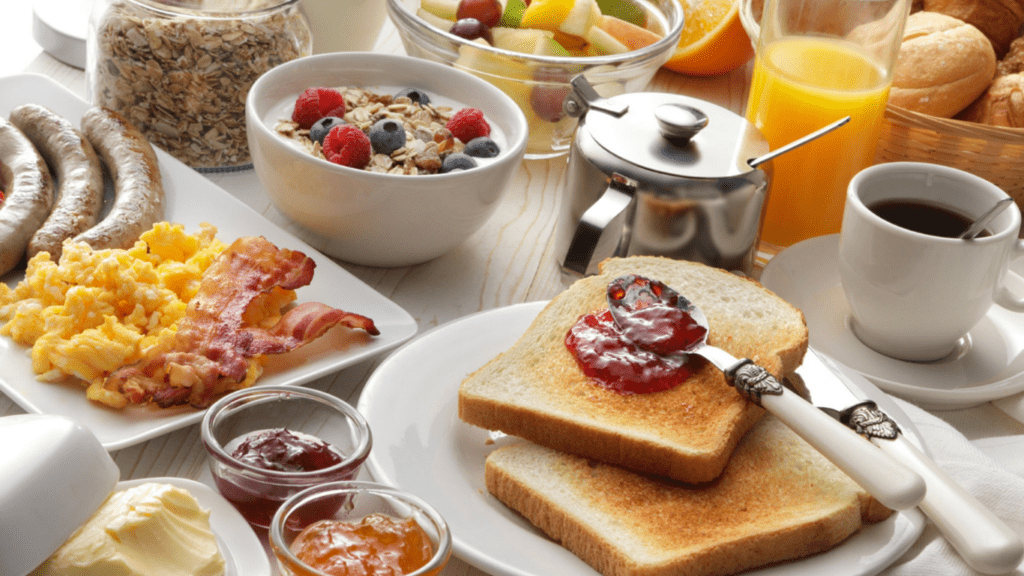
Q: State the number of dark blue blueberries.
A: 5